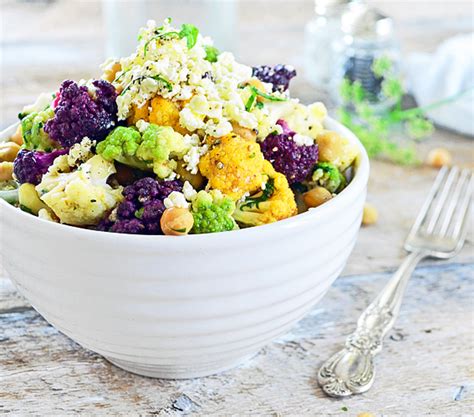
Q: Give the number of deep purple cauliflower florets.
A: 5